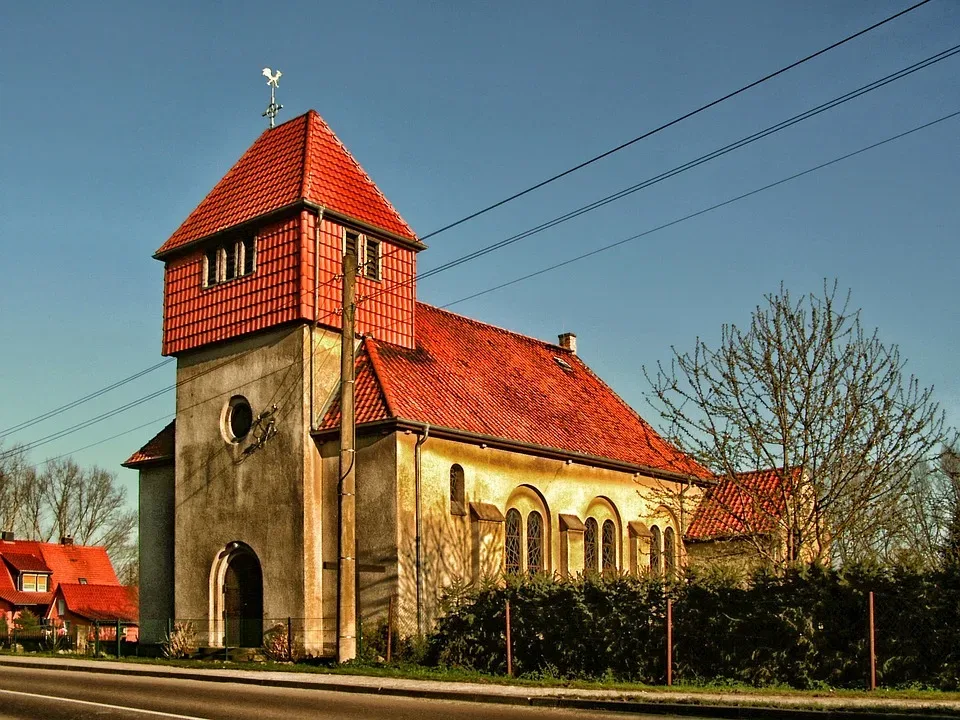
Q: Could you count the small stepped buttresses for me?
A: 3